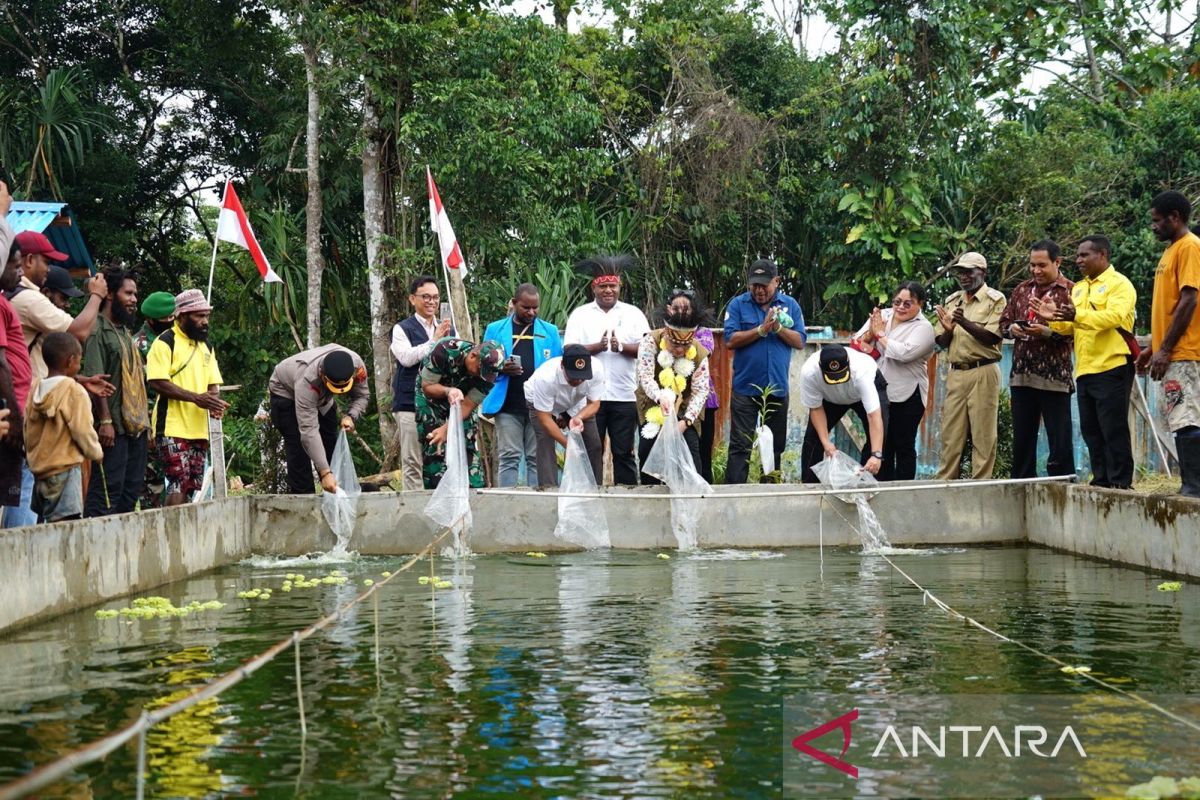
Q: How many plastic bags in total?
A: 5